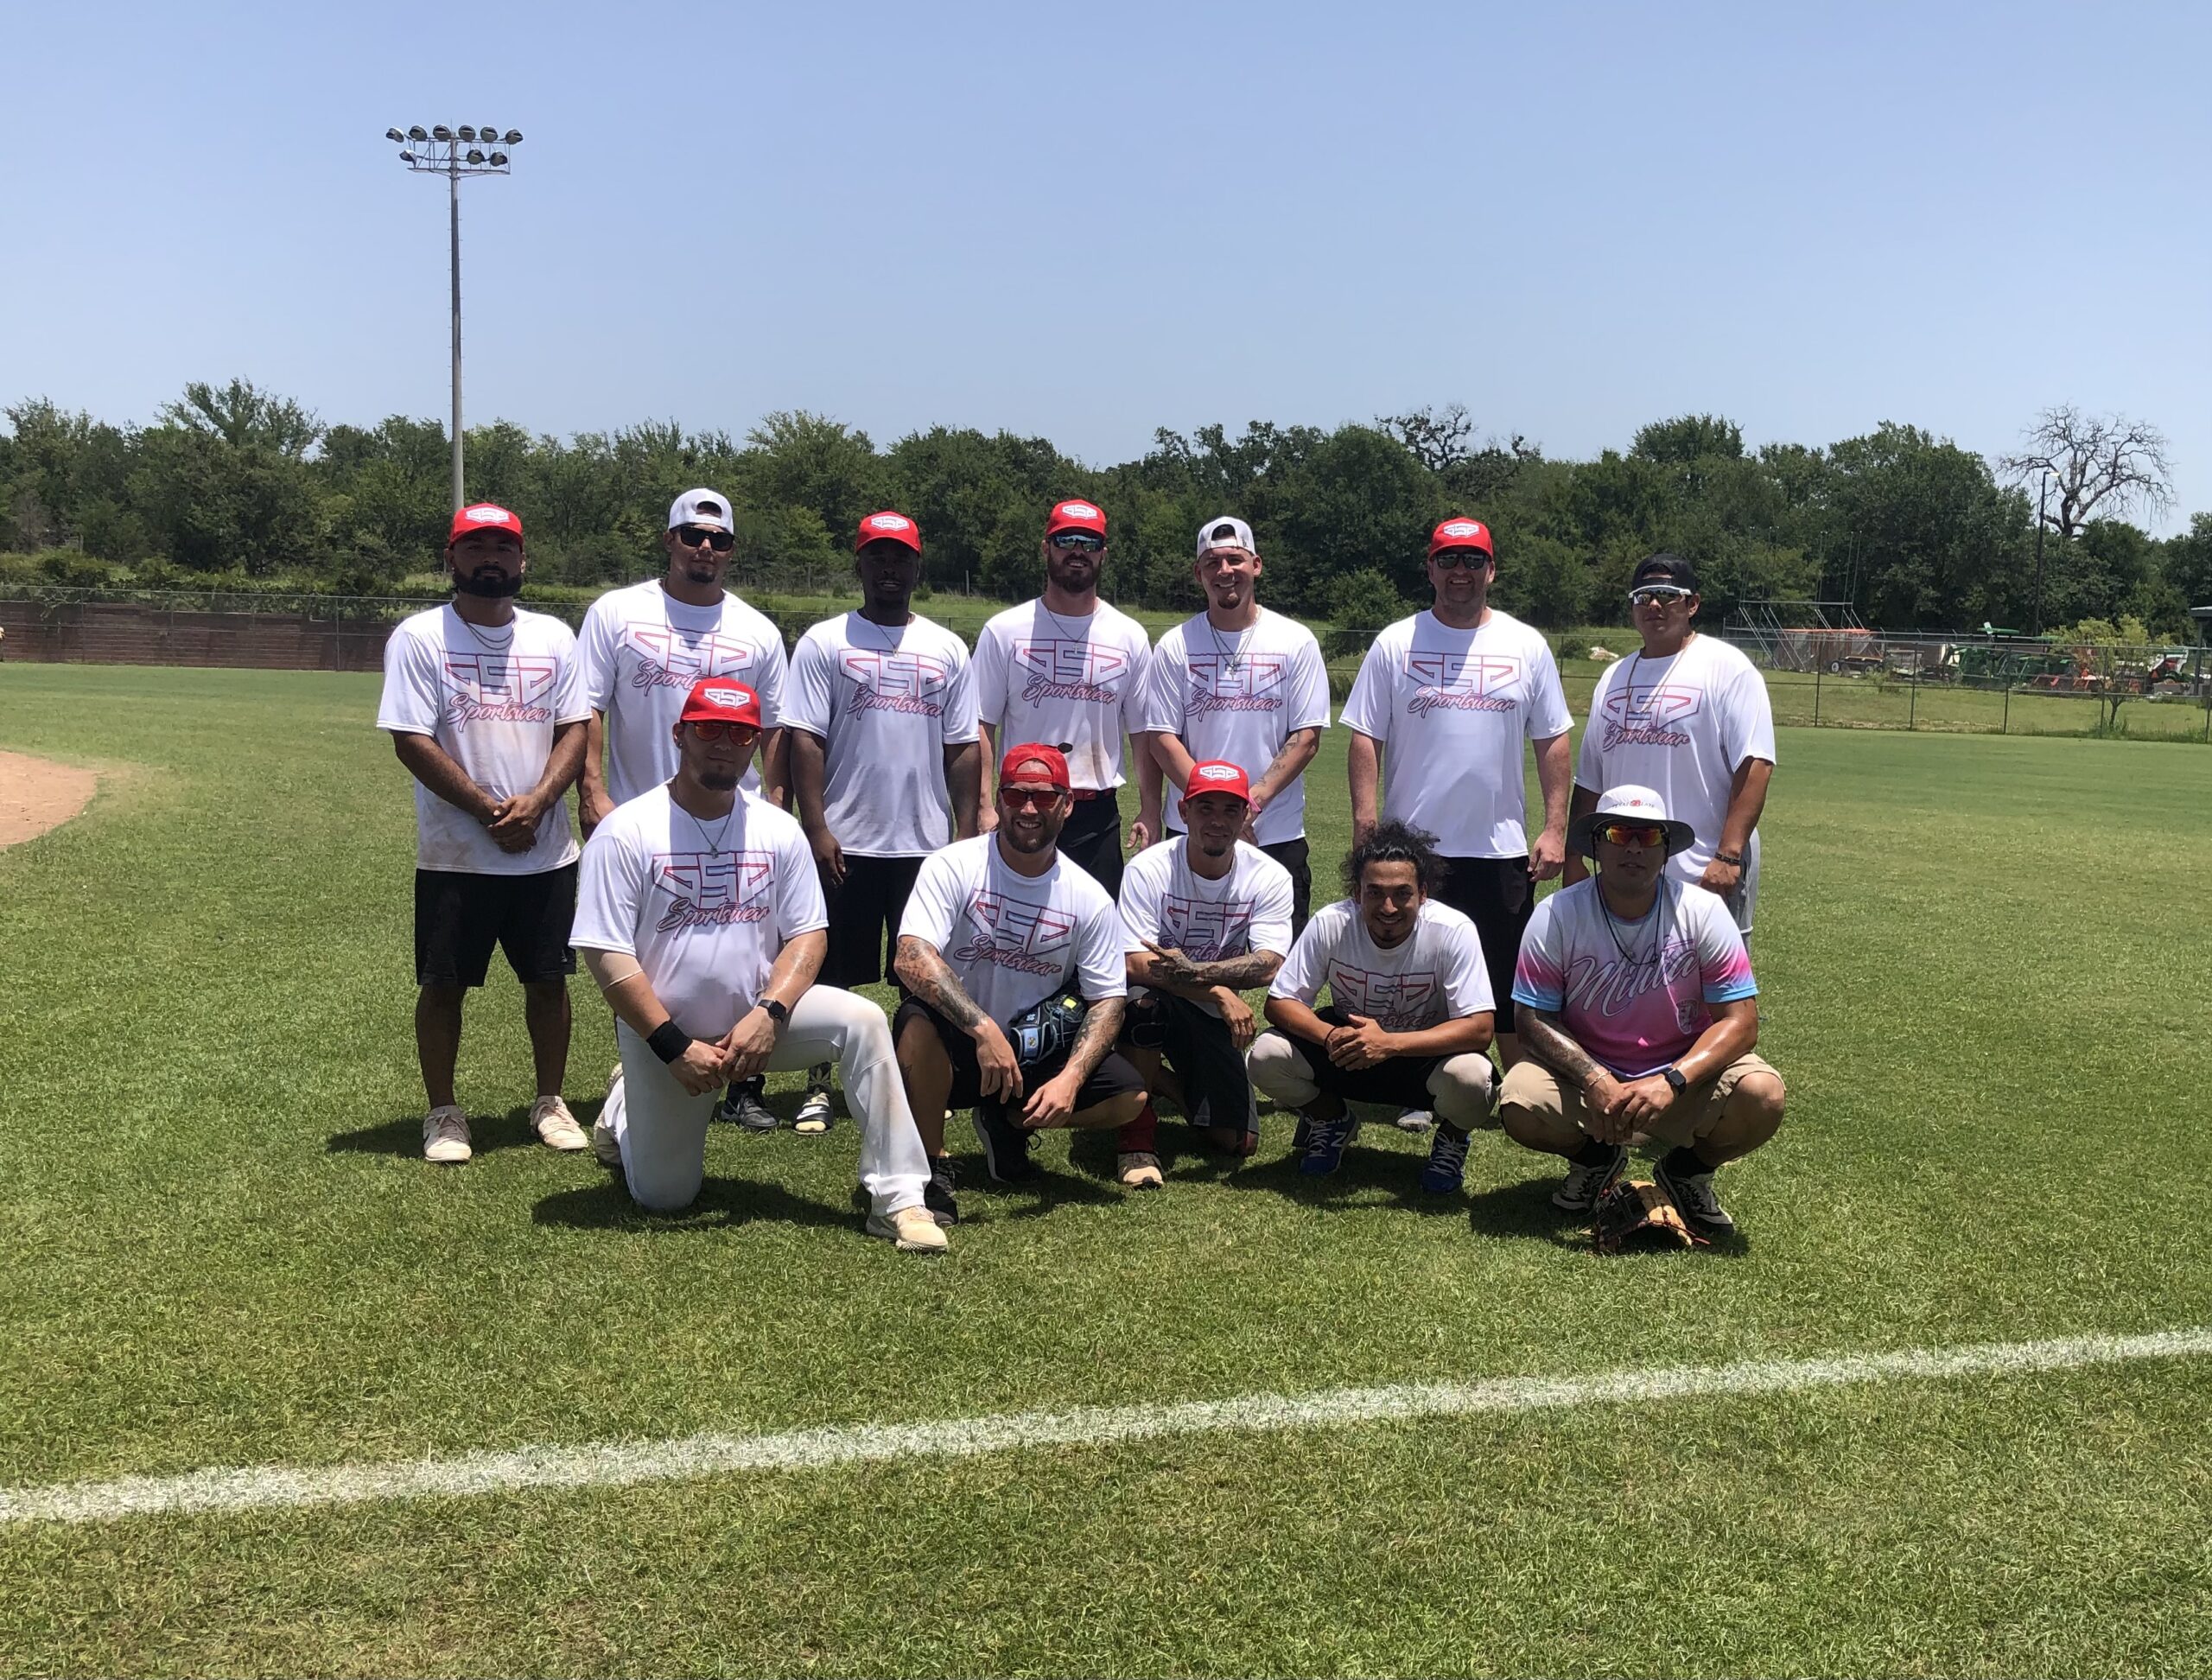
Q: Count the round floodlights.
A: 9